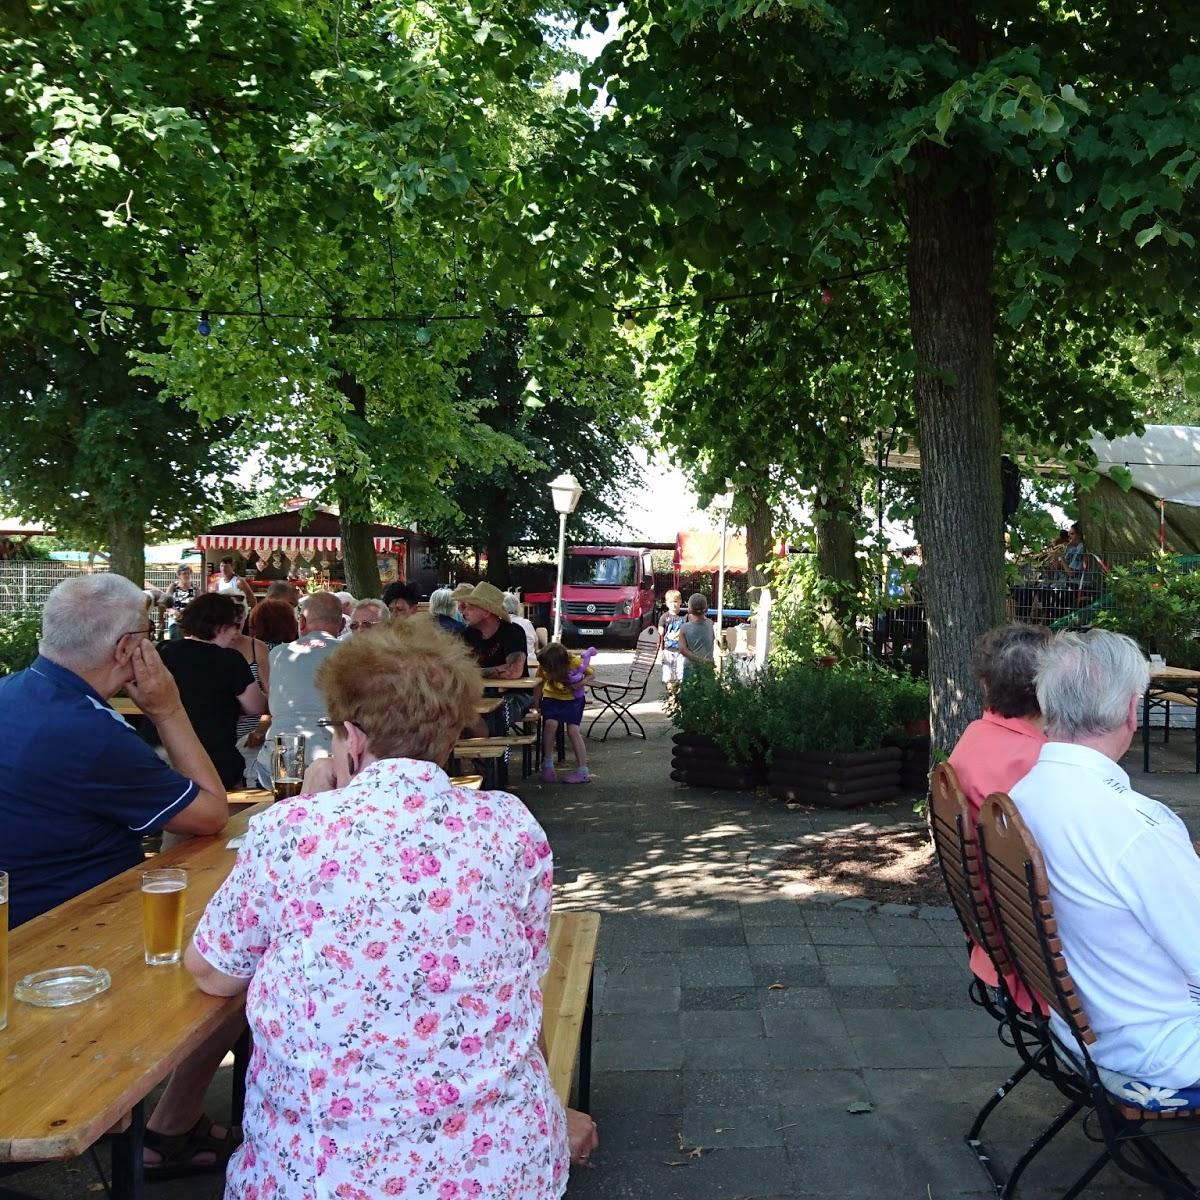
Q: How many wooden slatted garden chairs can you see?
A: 3